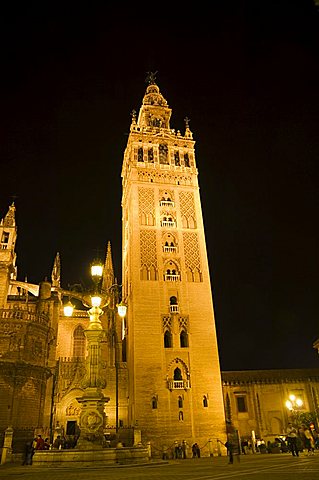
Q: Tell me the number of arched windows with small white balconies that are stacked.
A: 6